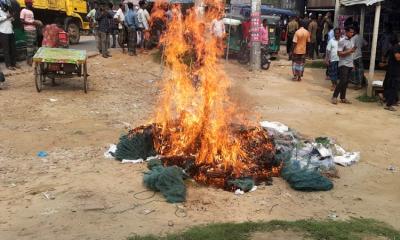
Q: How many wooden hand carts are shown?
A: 1